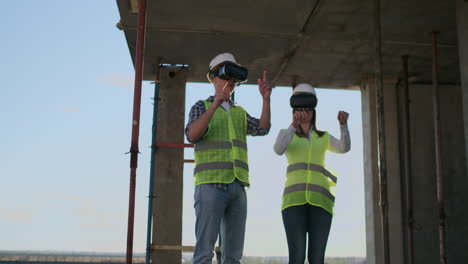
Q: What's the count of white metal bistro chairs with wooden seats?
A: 0